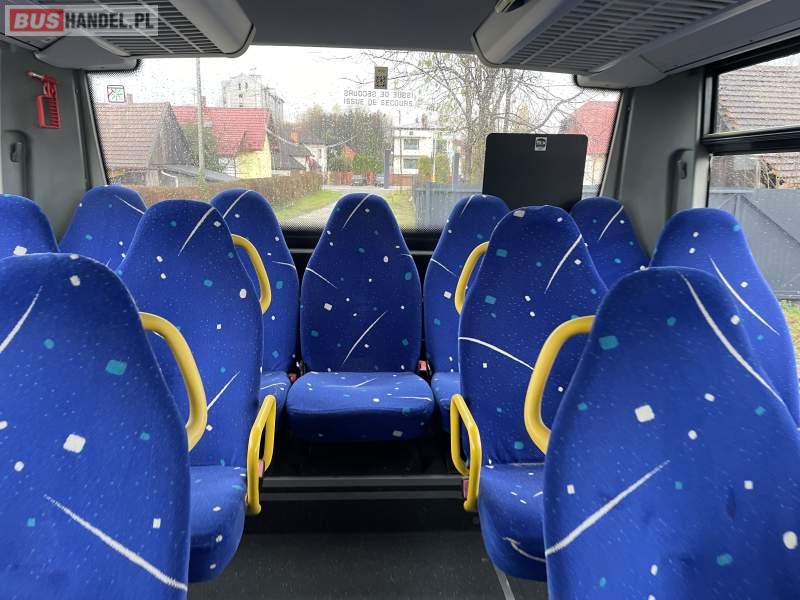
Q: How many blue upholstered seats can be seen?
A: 11